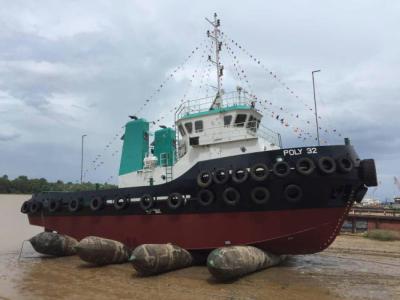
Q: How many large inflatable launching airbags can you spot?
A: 4